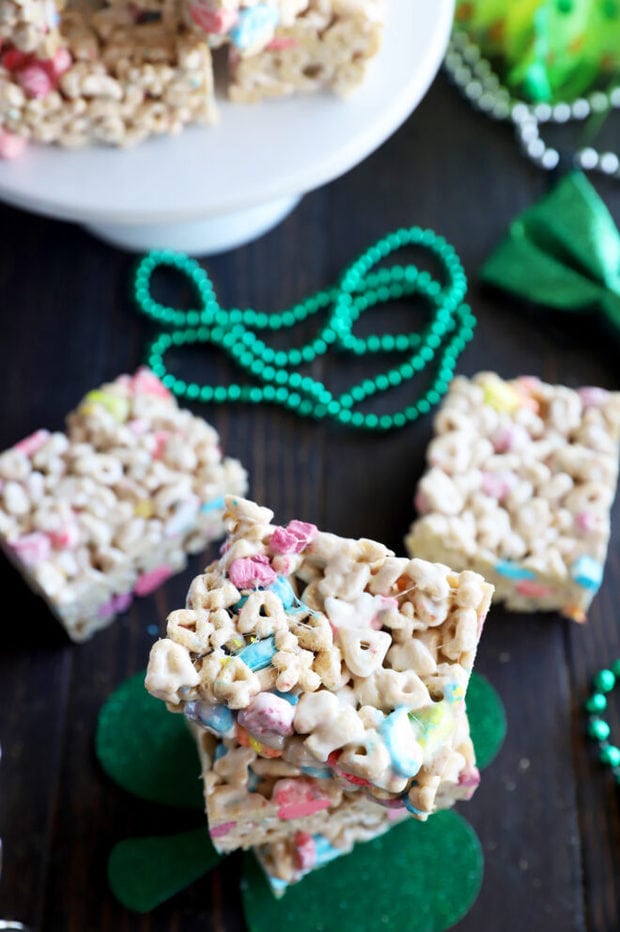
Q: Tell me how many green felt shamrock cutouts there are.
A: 1